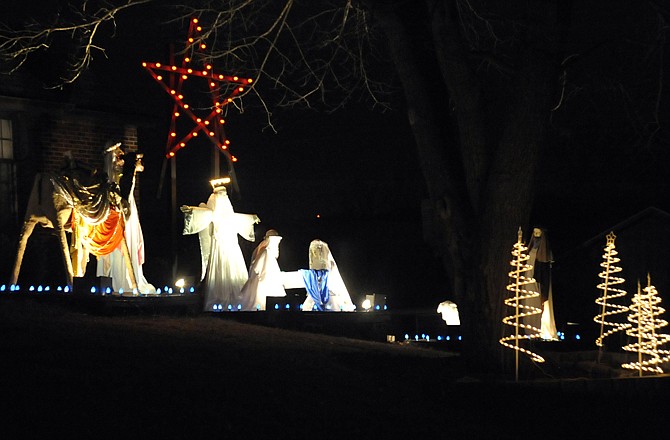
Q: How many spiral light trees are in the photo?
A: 4